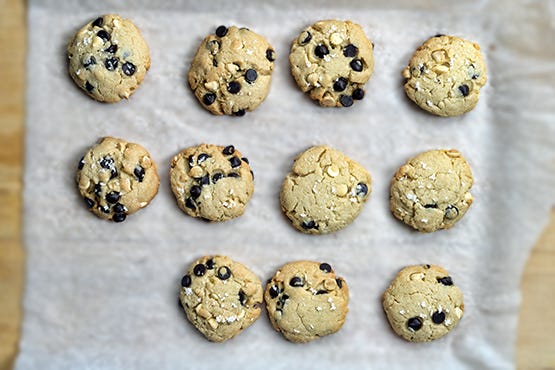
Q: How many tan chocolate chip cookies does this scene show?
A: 11